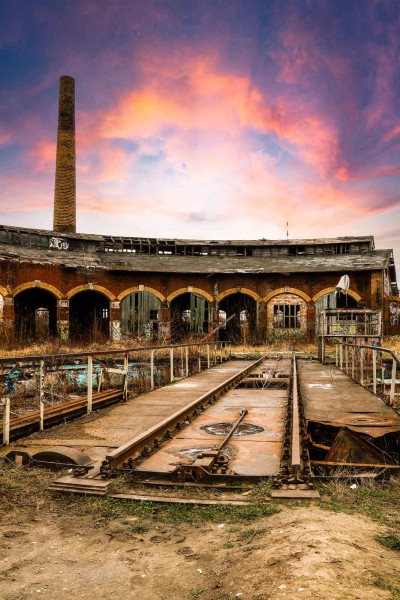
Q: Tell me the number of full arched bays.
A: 7